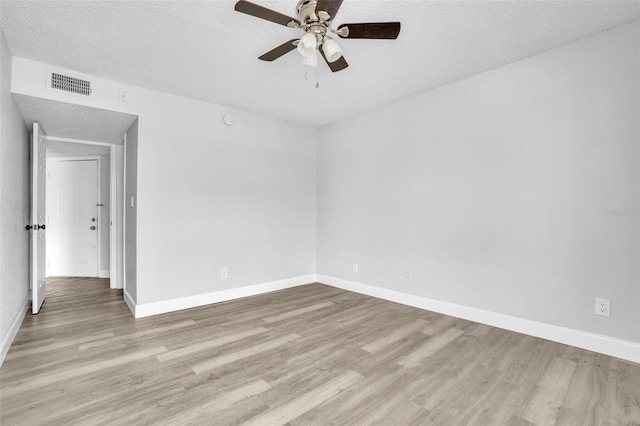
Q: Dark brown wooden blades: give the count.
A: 5